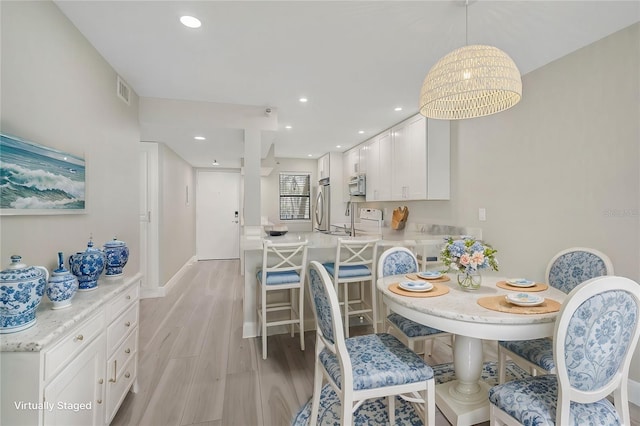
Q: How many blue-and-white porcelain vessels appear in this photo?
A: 4